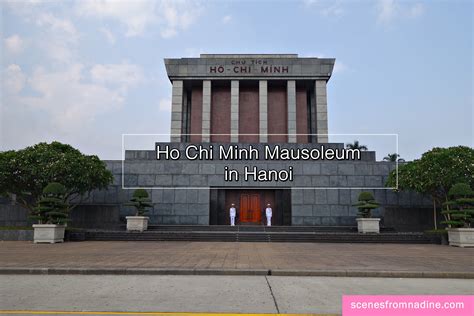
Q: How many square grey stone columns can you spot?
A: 6